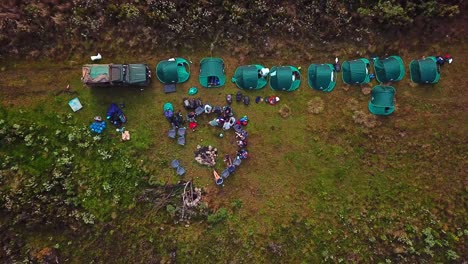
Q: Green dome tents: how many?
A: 9